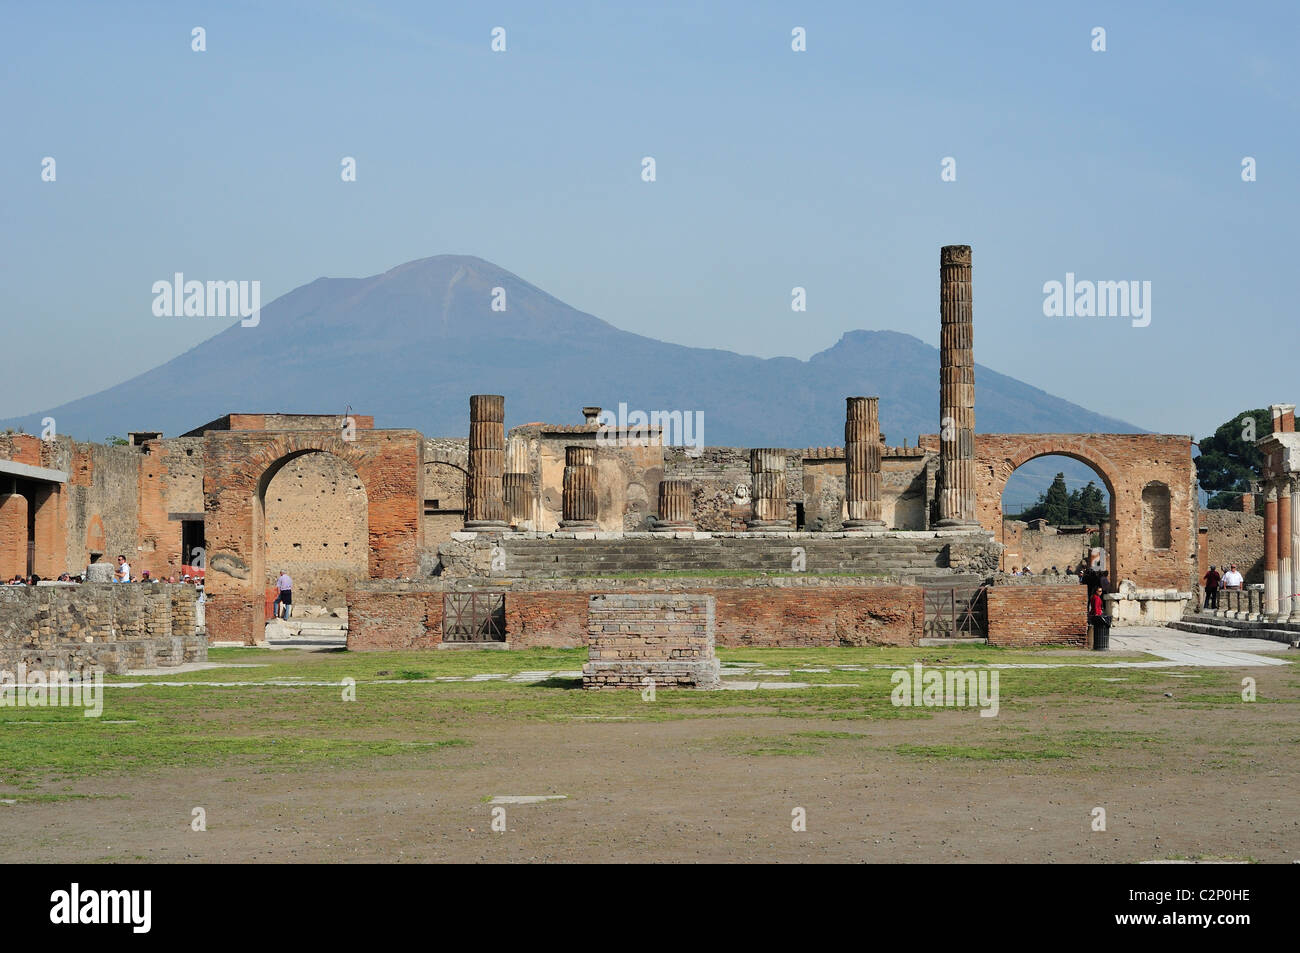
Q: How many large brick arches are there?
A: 2